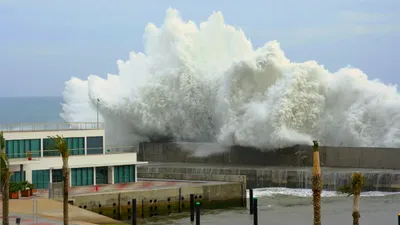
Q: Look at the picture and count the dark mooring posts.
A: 5